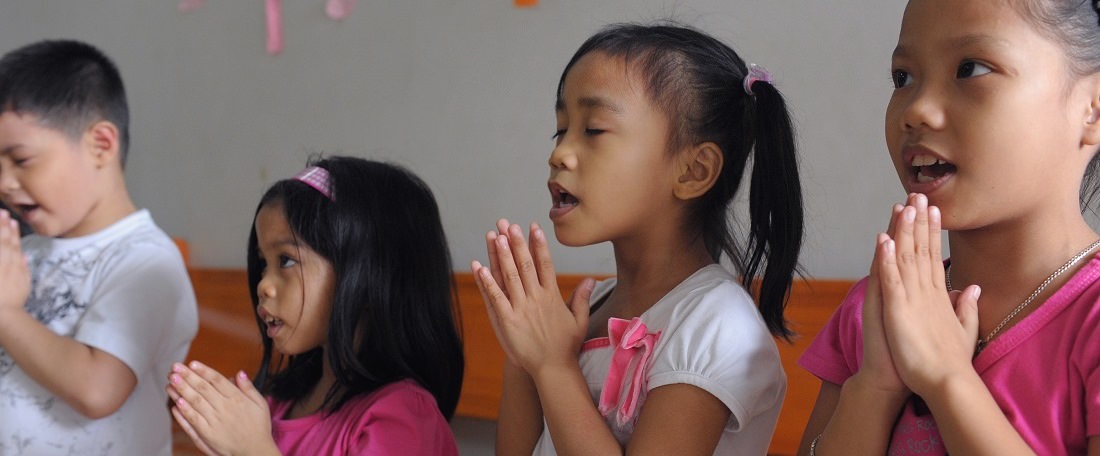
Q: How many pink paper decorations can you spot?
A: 3